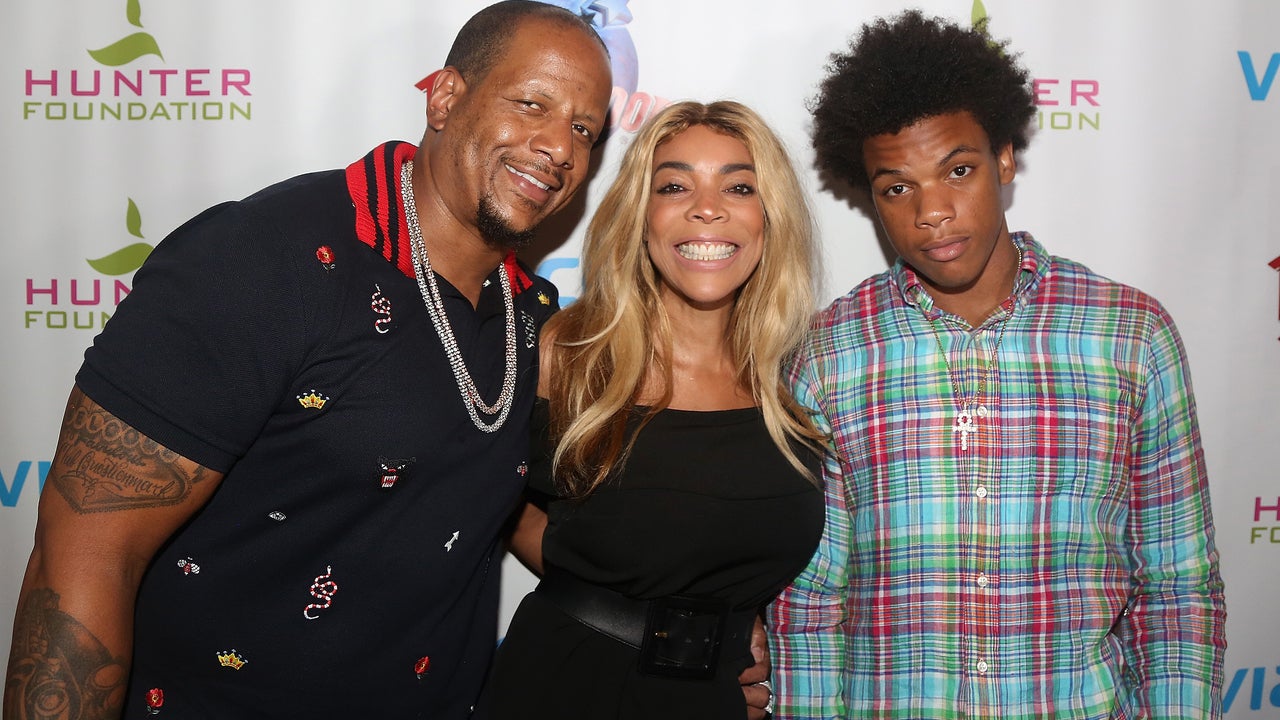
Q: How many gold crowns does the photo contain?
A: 3